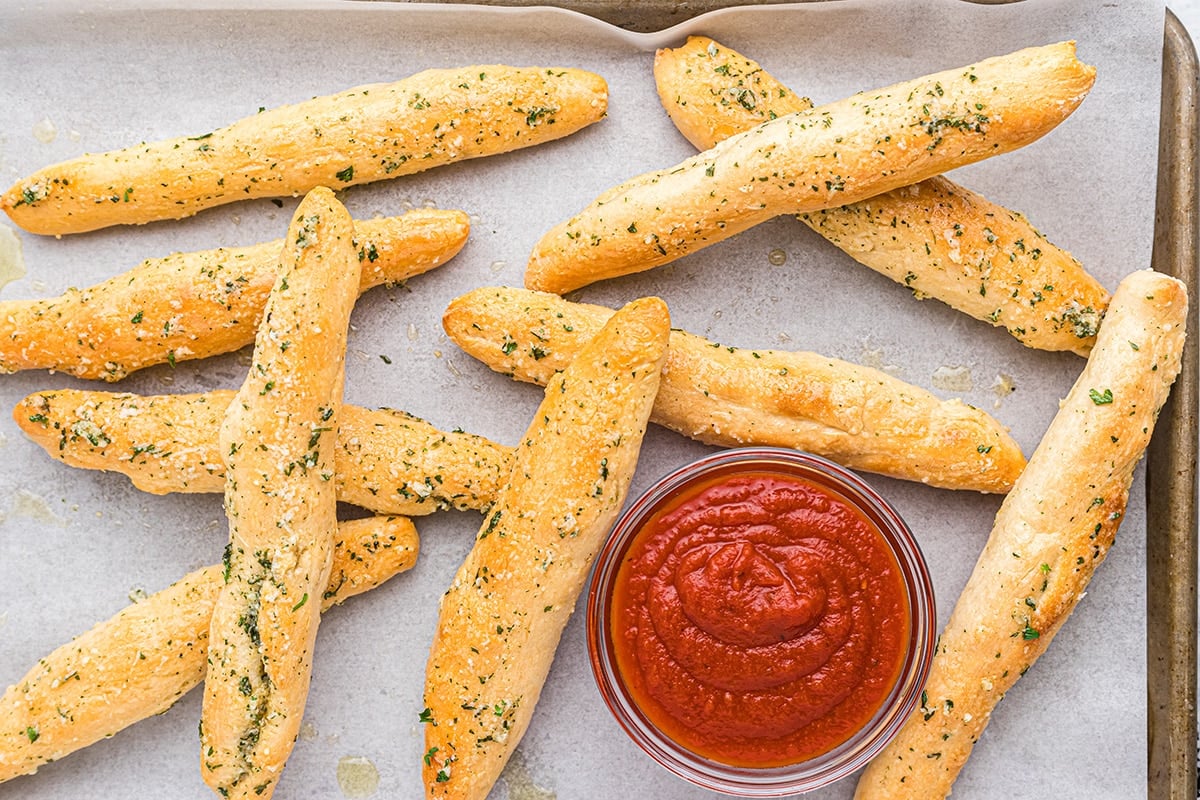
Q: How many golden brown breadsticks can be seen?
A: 10